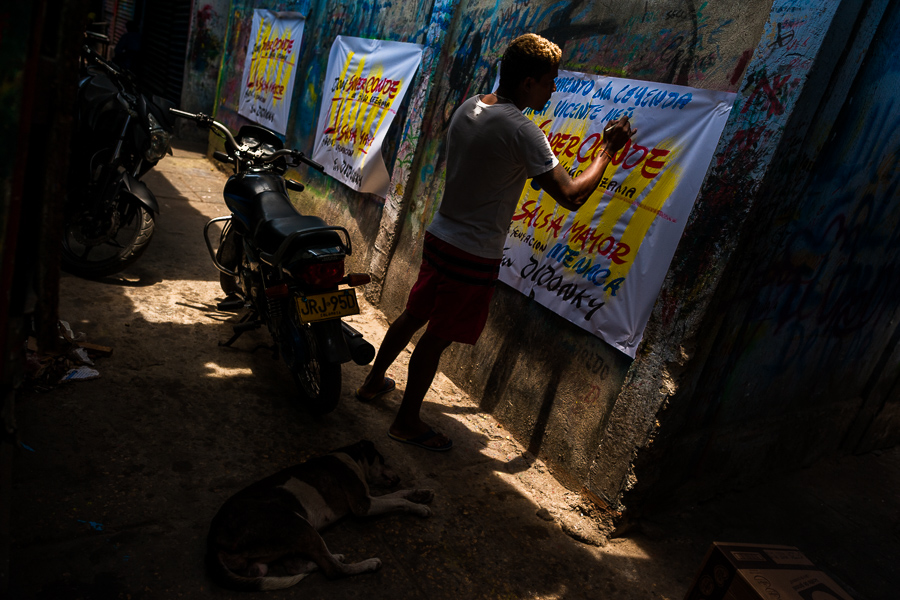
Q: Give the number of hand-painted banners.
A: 3